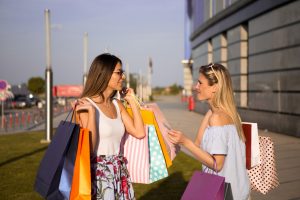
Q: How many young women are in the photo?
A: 2